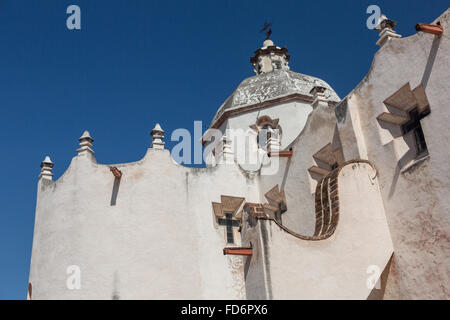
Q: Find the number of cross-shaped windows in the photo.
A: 4